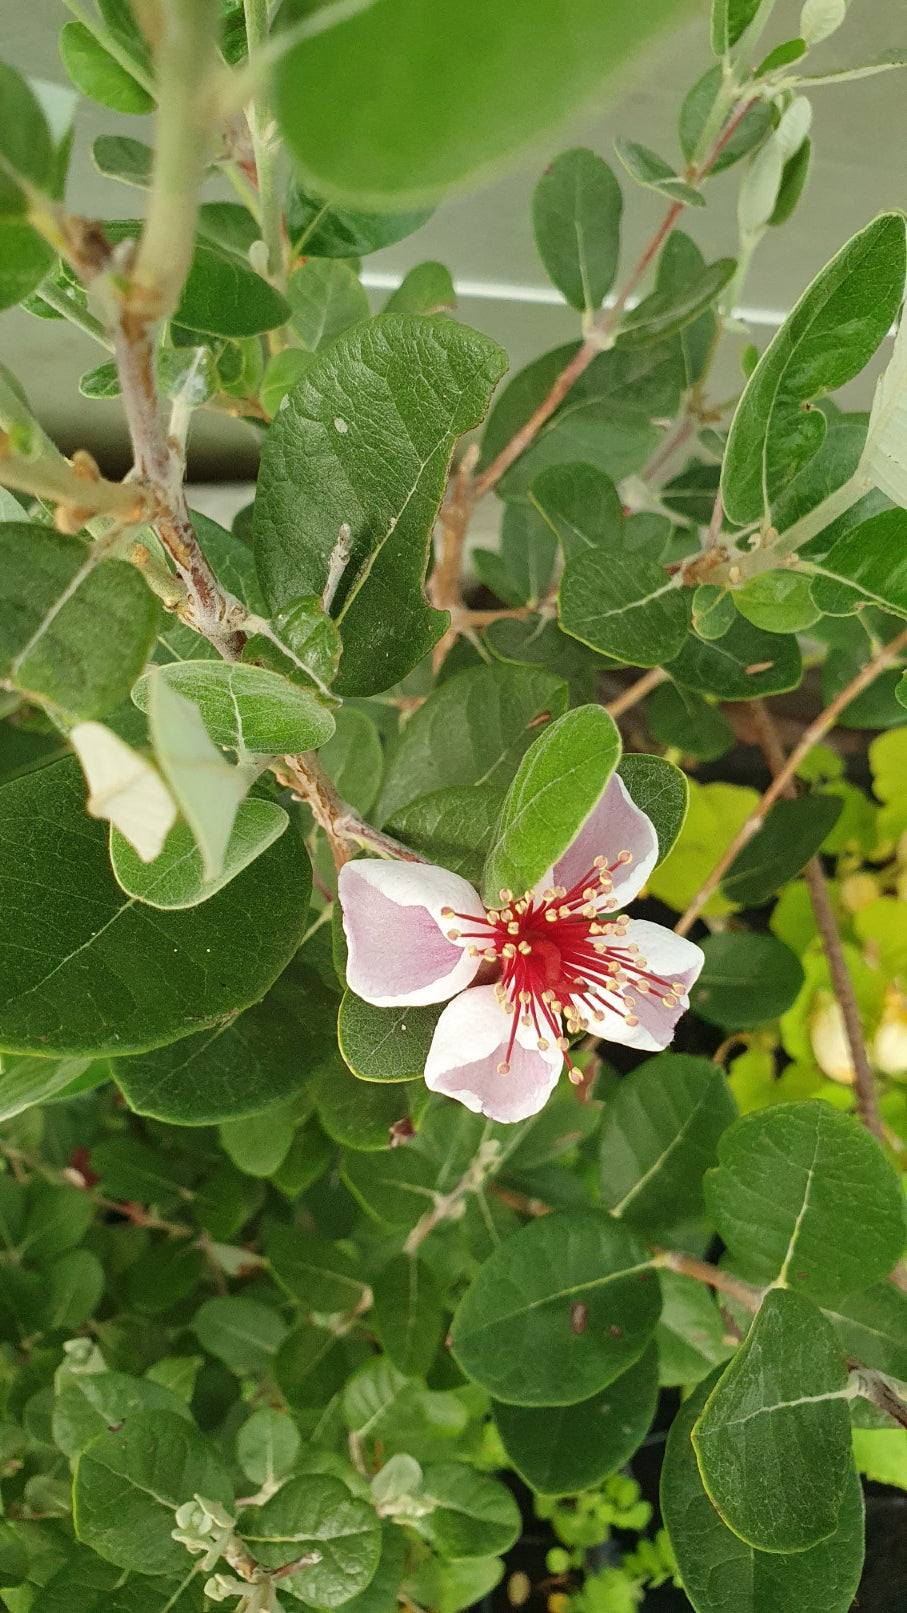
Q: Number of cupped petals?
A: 4